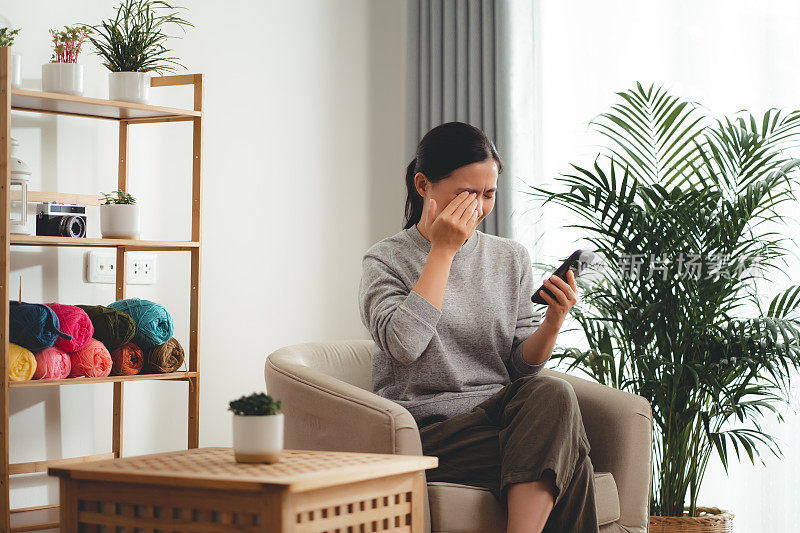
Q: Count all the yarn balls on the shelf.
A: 9